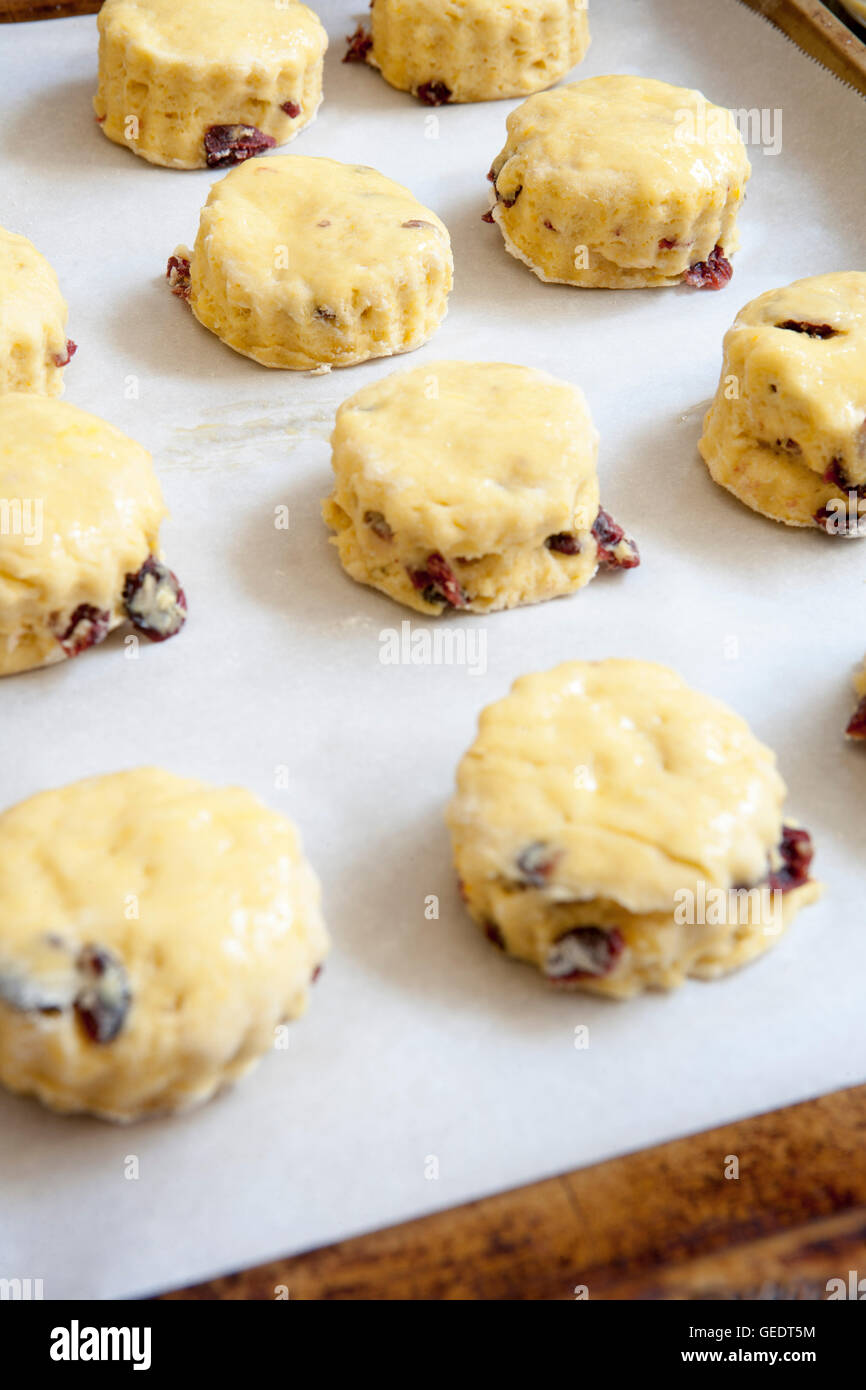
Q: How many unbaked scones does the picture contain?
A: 11